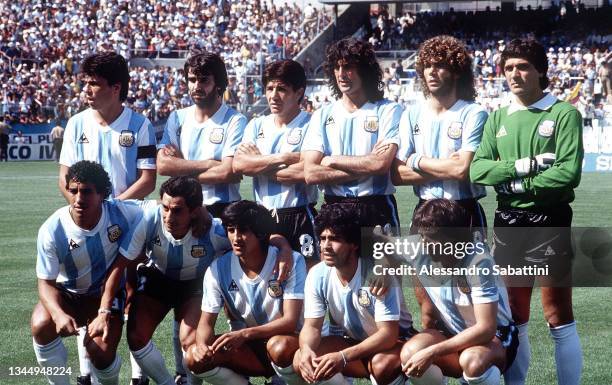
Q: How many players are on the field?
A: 11